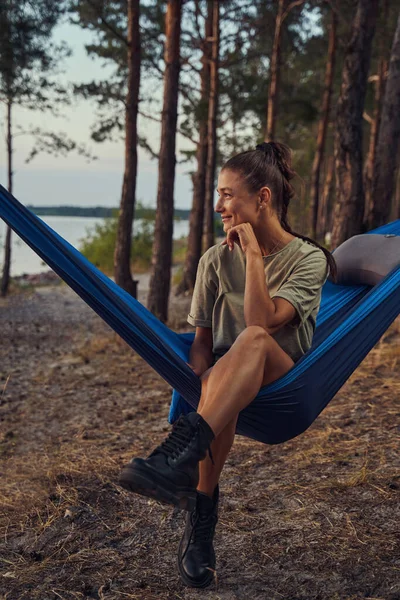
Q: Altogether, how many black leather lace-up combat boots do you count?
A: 2